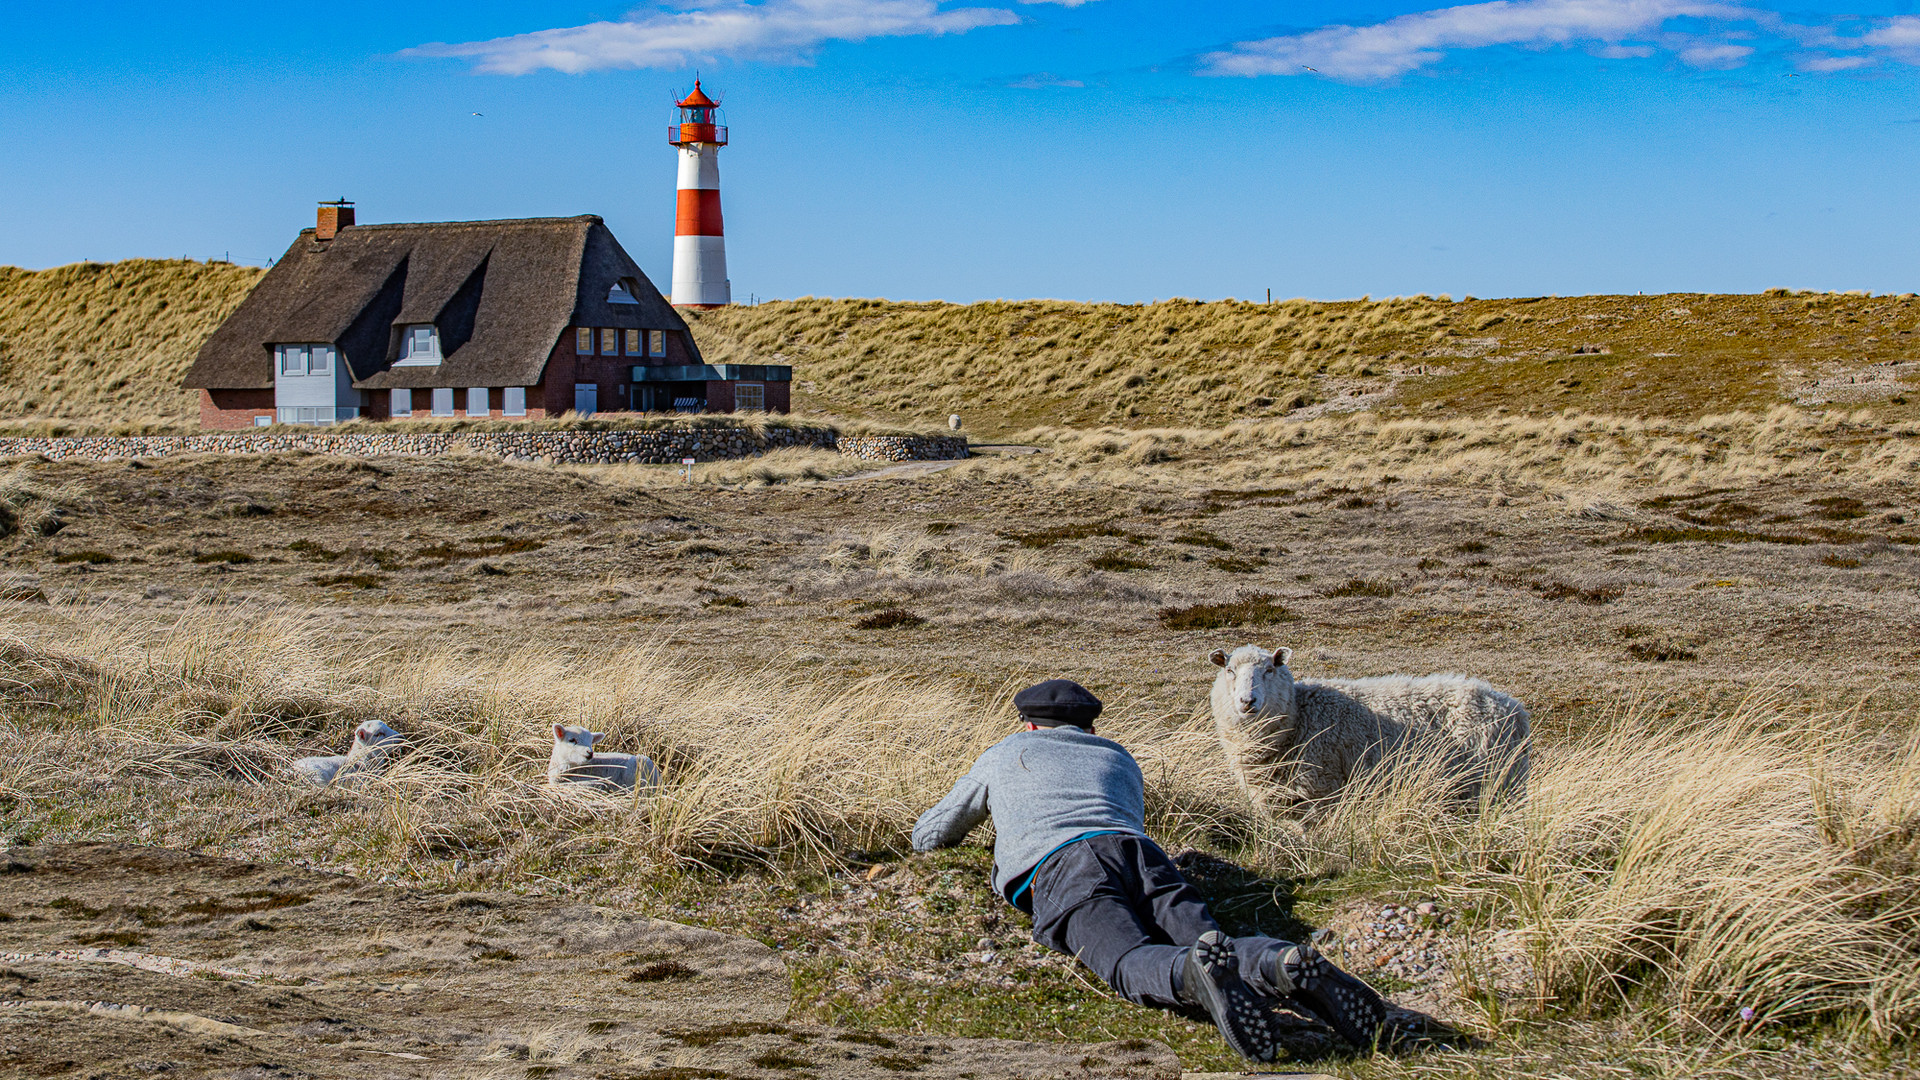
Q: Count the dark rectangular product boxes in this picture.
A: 0